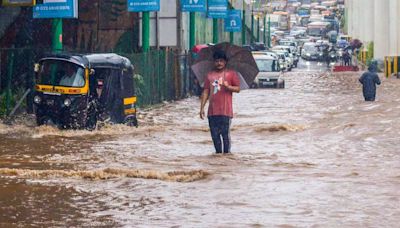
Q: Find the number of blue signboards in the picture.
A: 5